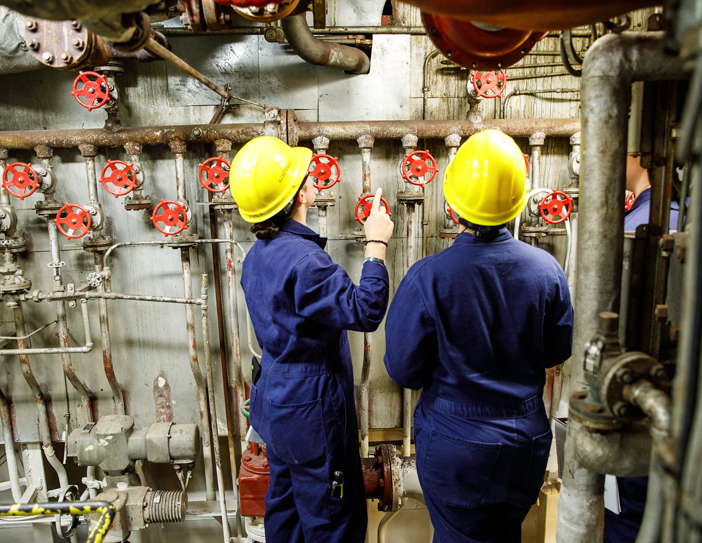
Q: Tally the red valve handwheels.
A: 14